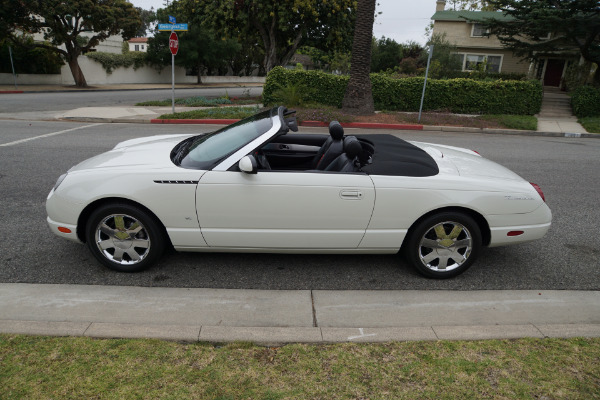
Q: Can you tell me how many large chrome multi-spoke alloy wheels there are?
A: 2